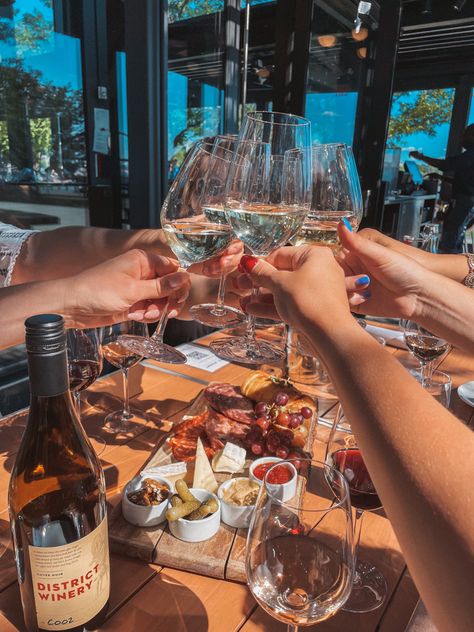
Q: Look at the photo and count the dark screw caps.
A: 1